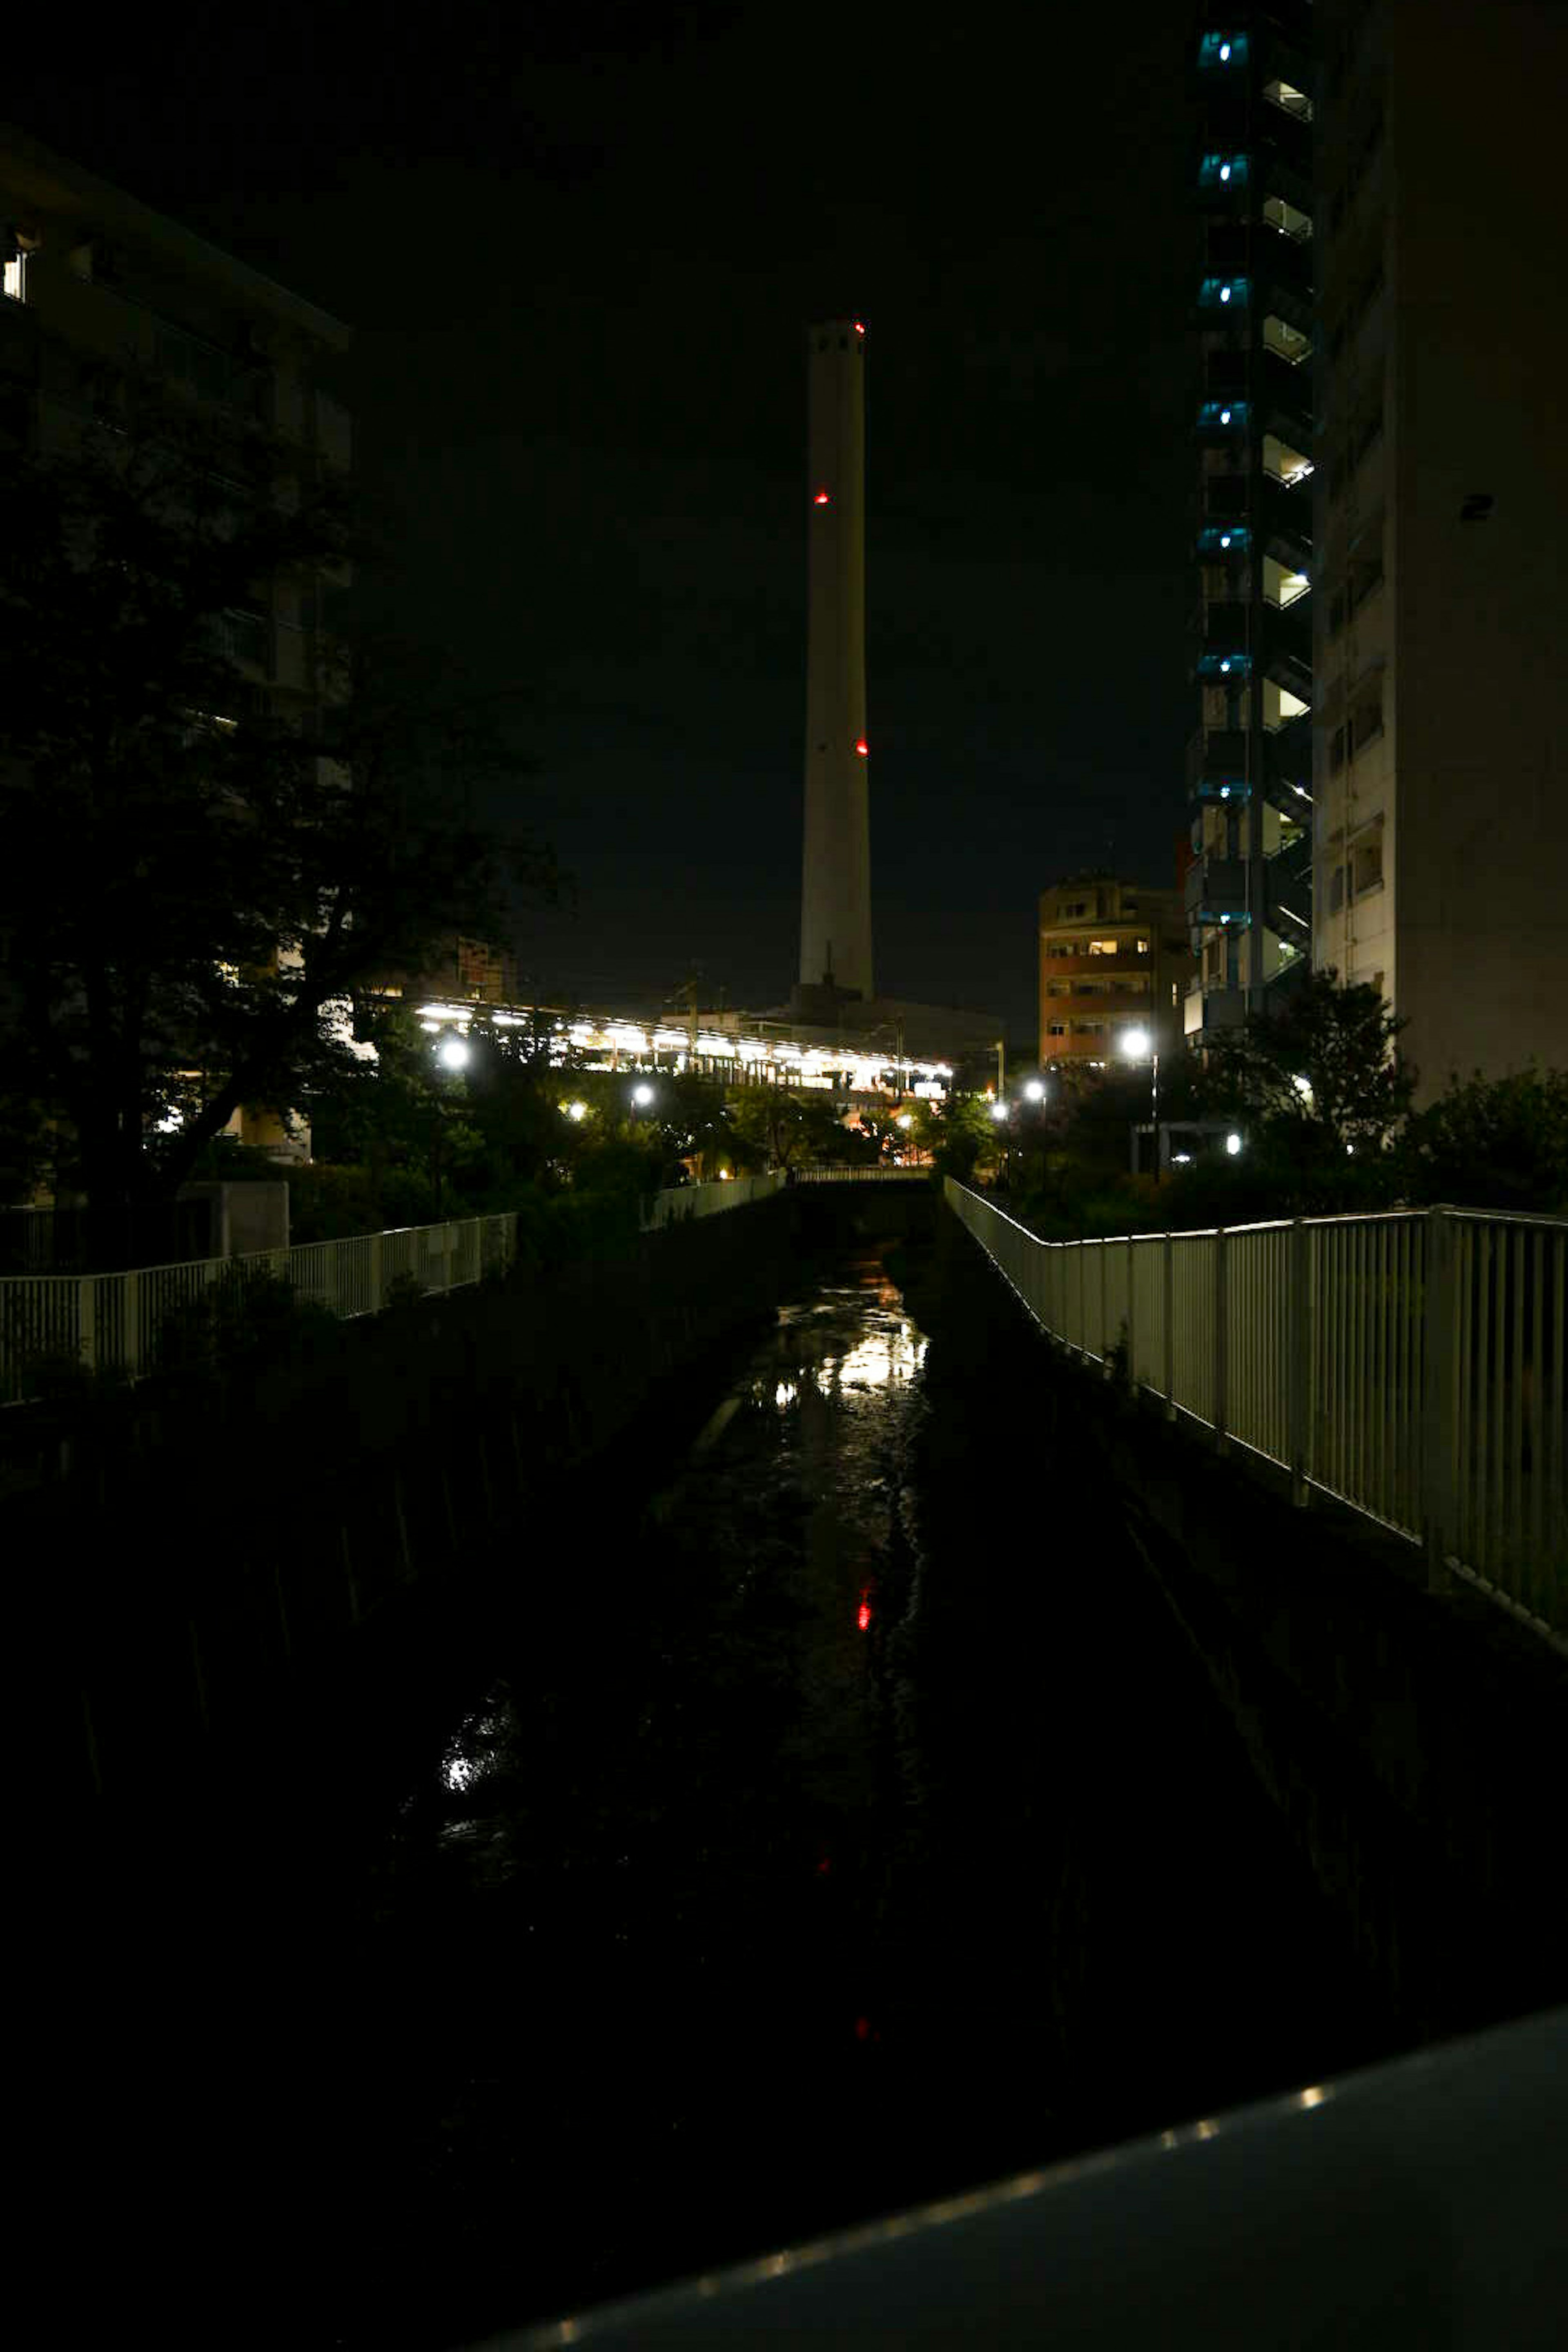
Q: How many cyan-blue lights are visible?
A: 8